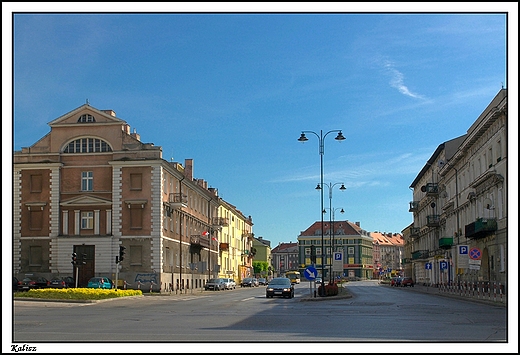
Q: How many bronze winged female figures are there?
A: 0